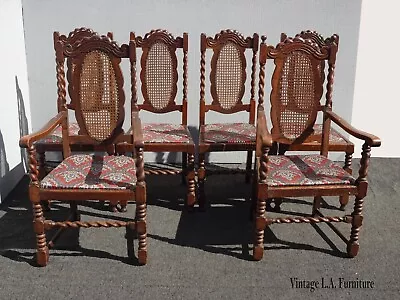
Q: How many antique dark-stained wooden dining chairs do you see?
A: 6